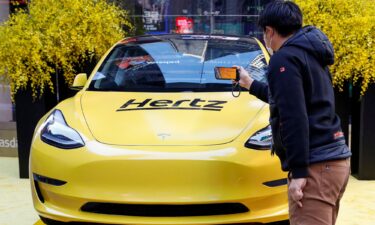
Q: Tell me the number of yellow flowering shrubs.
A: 2